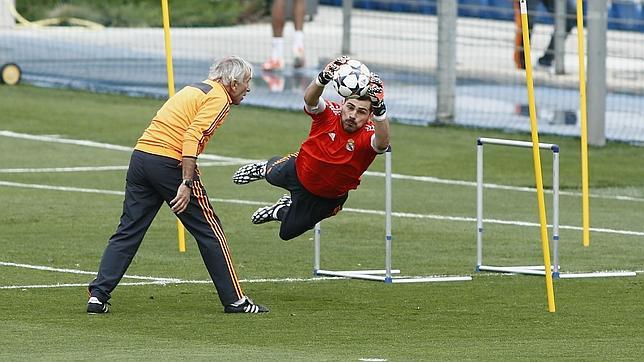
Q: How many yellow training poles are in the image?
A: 3